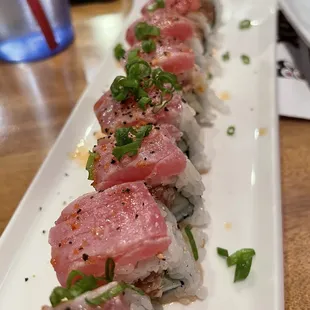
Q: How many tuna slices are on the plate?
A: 7